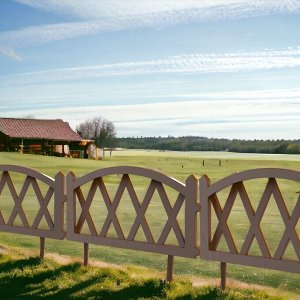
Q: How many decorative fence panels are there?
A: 3